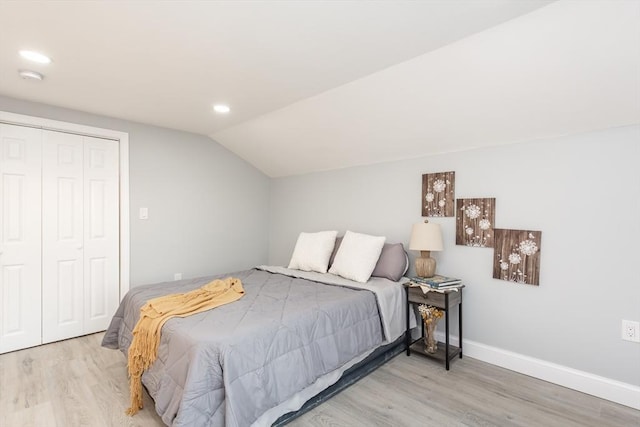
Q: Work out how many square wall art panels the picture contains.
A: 3